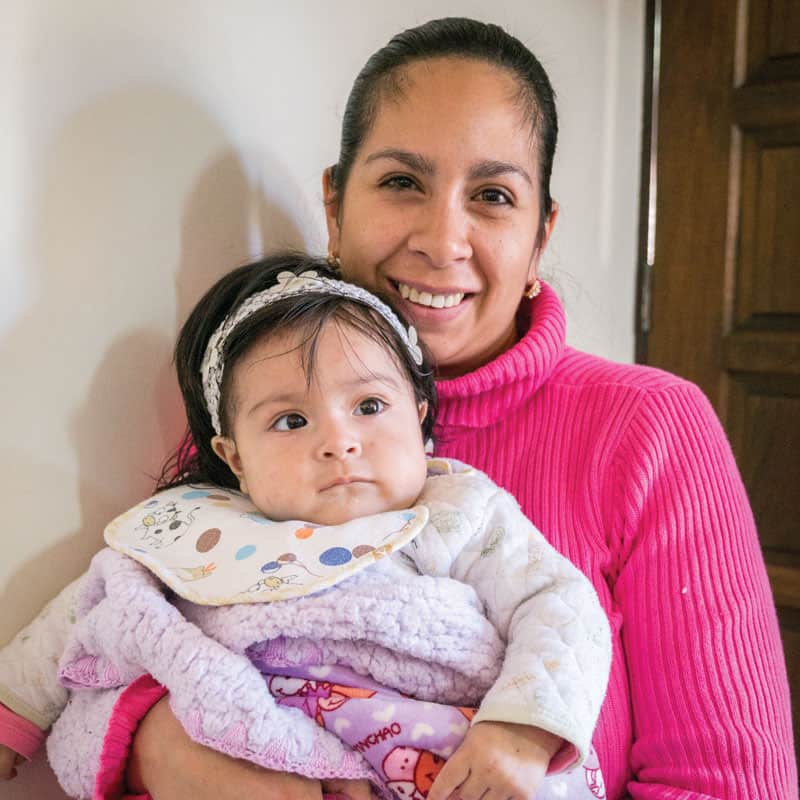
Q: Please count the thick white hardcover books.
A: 0